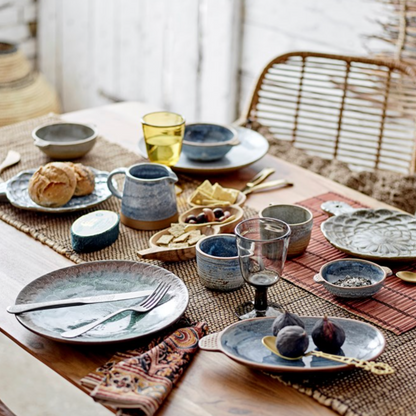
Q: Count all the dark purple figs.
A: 3